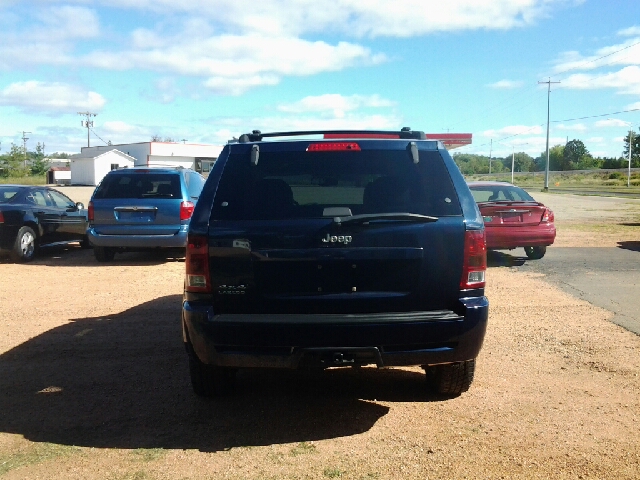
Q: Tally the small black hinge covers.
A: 2